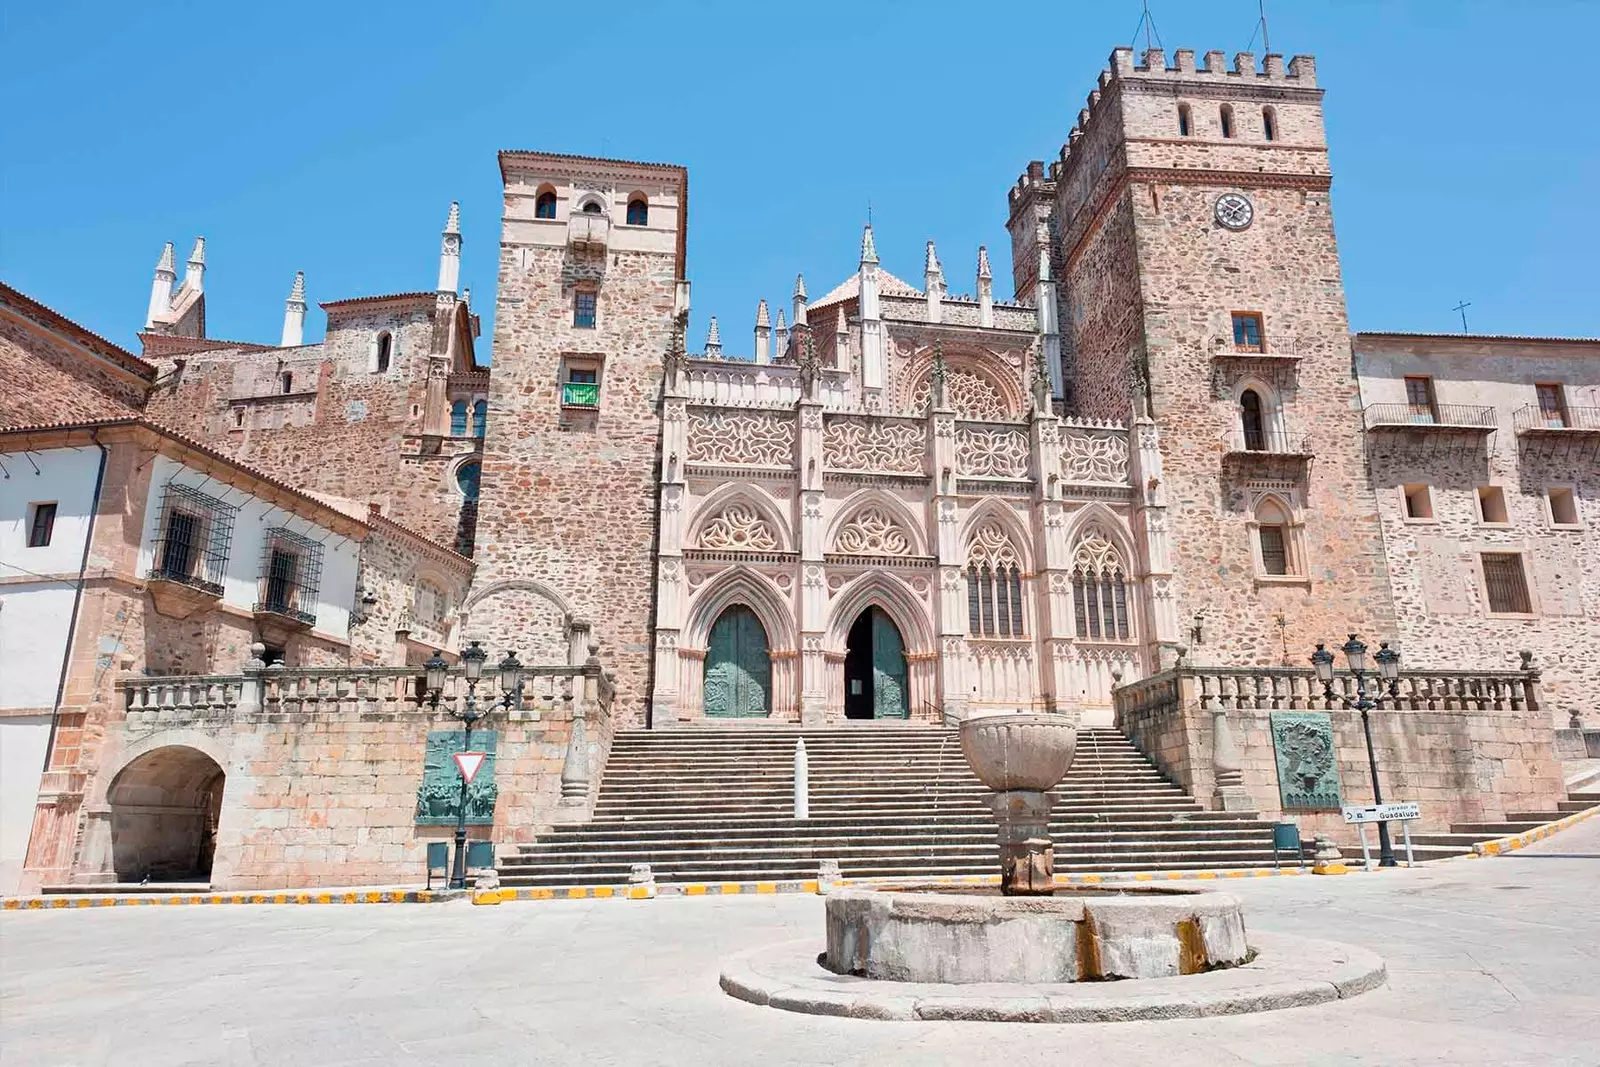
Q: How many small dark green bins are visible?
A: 3